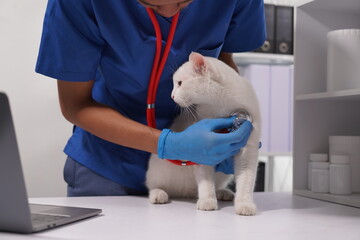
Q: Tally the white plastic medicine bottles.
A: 3